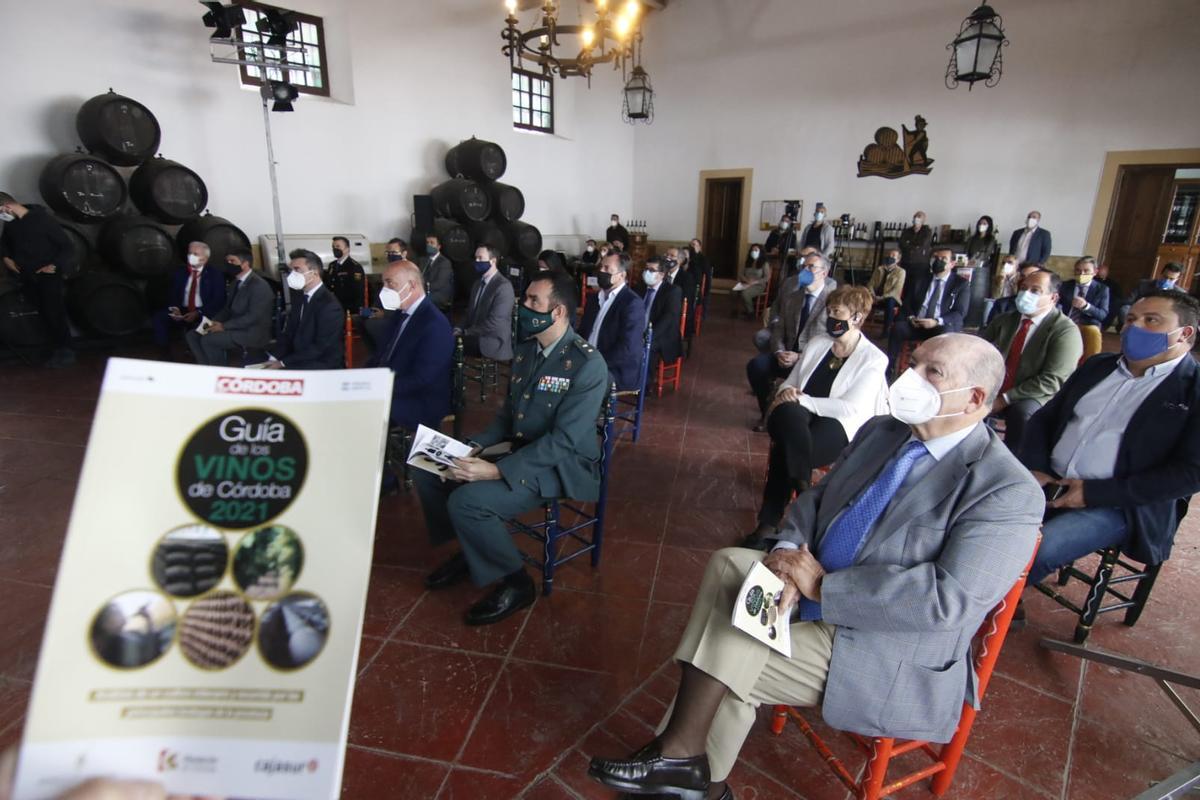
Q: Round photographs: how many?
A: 5